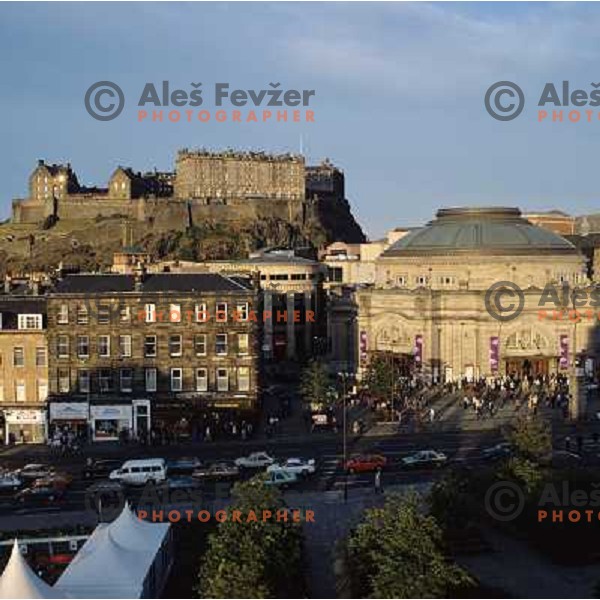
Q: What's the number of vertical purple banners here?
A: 4